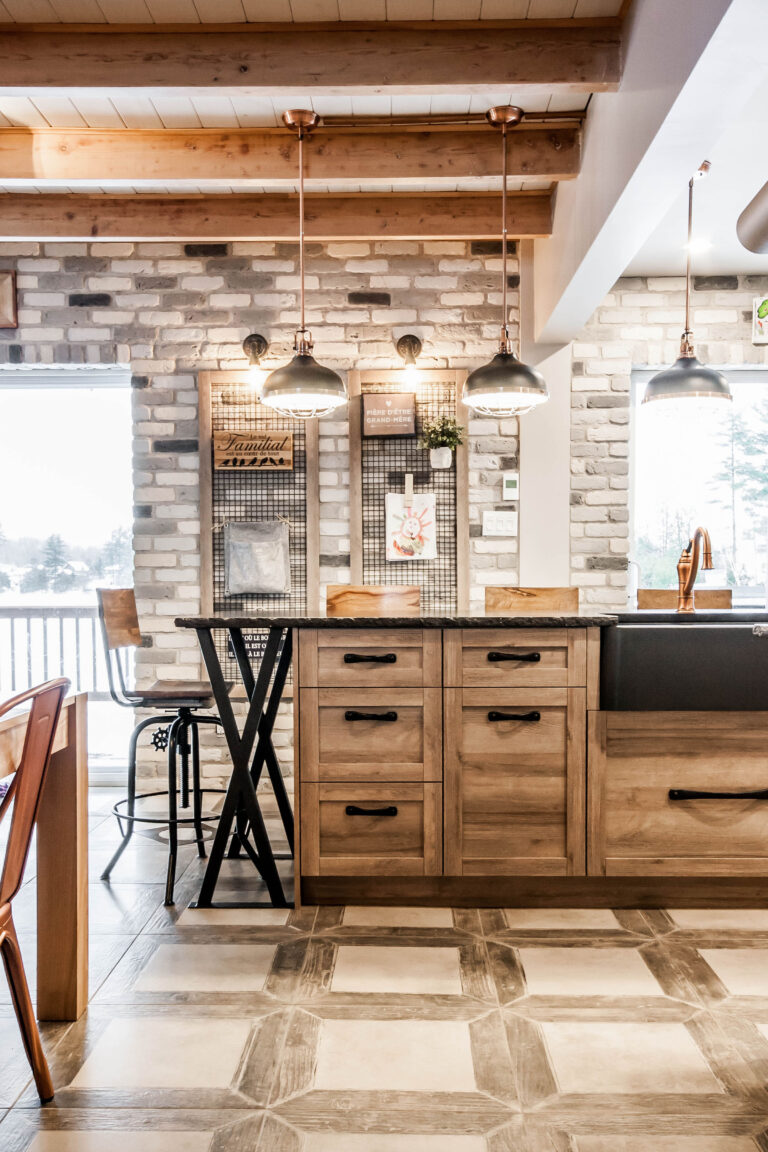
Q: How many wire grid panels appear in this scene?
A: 2